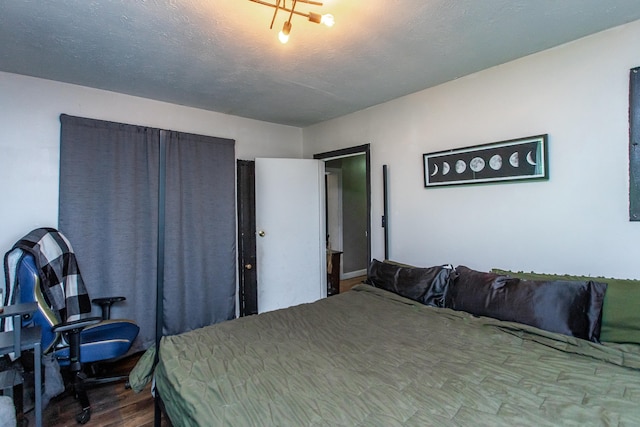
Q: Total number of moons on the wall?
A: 7